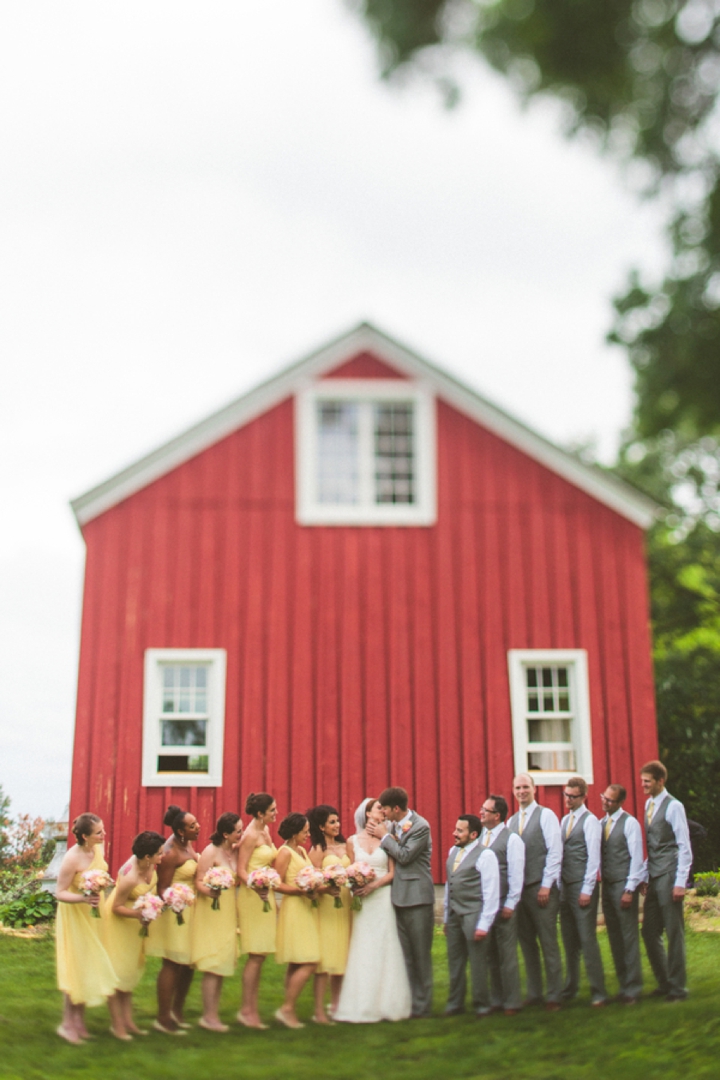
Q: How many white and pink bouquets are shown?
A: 8